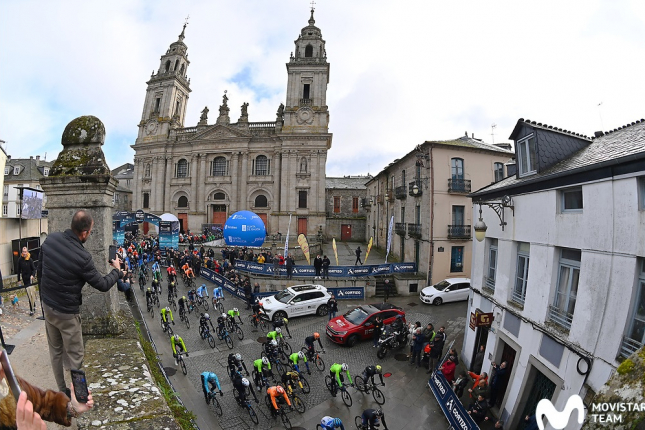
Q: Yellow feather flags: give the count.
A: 3